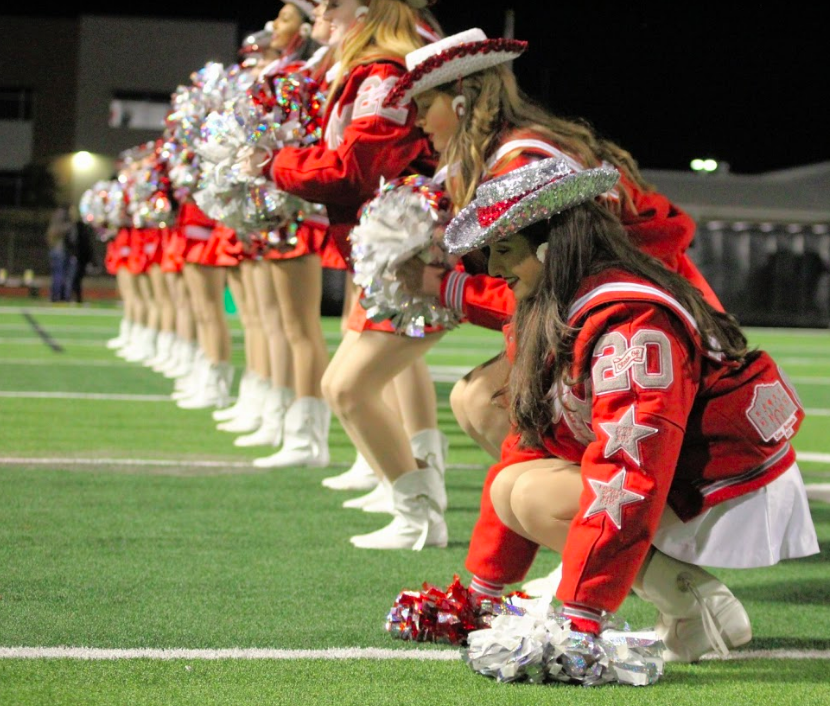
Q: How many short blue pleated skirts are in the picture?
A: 0